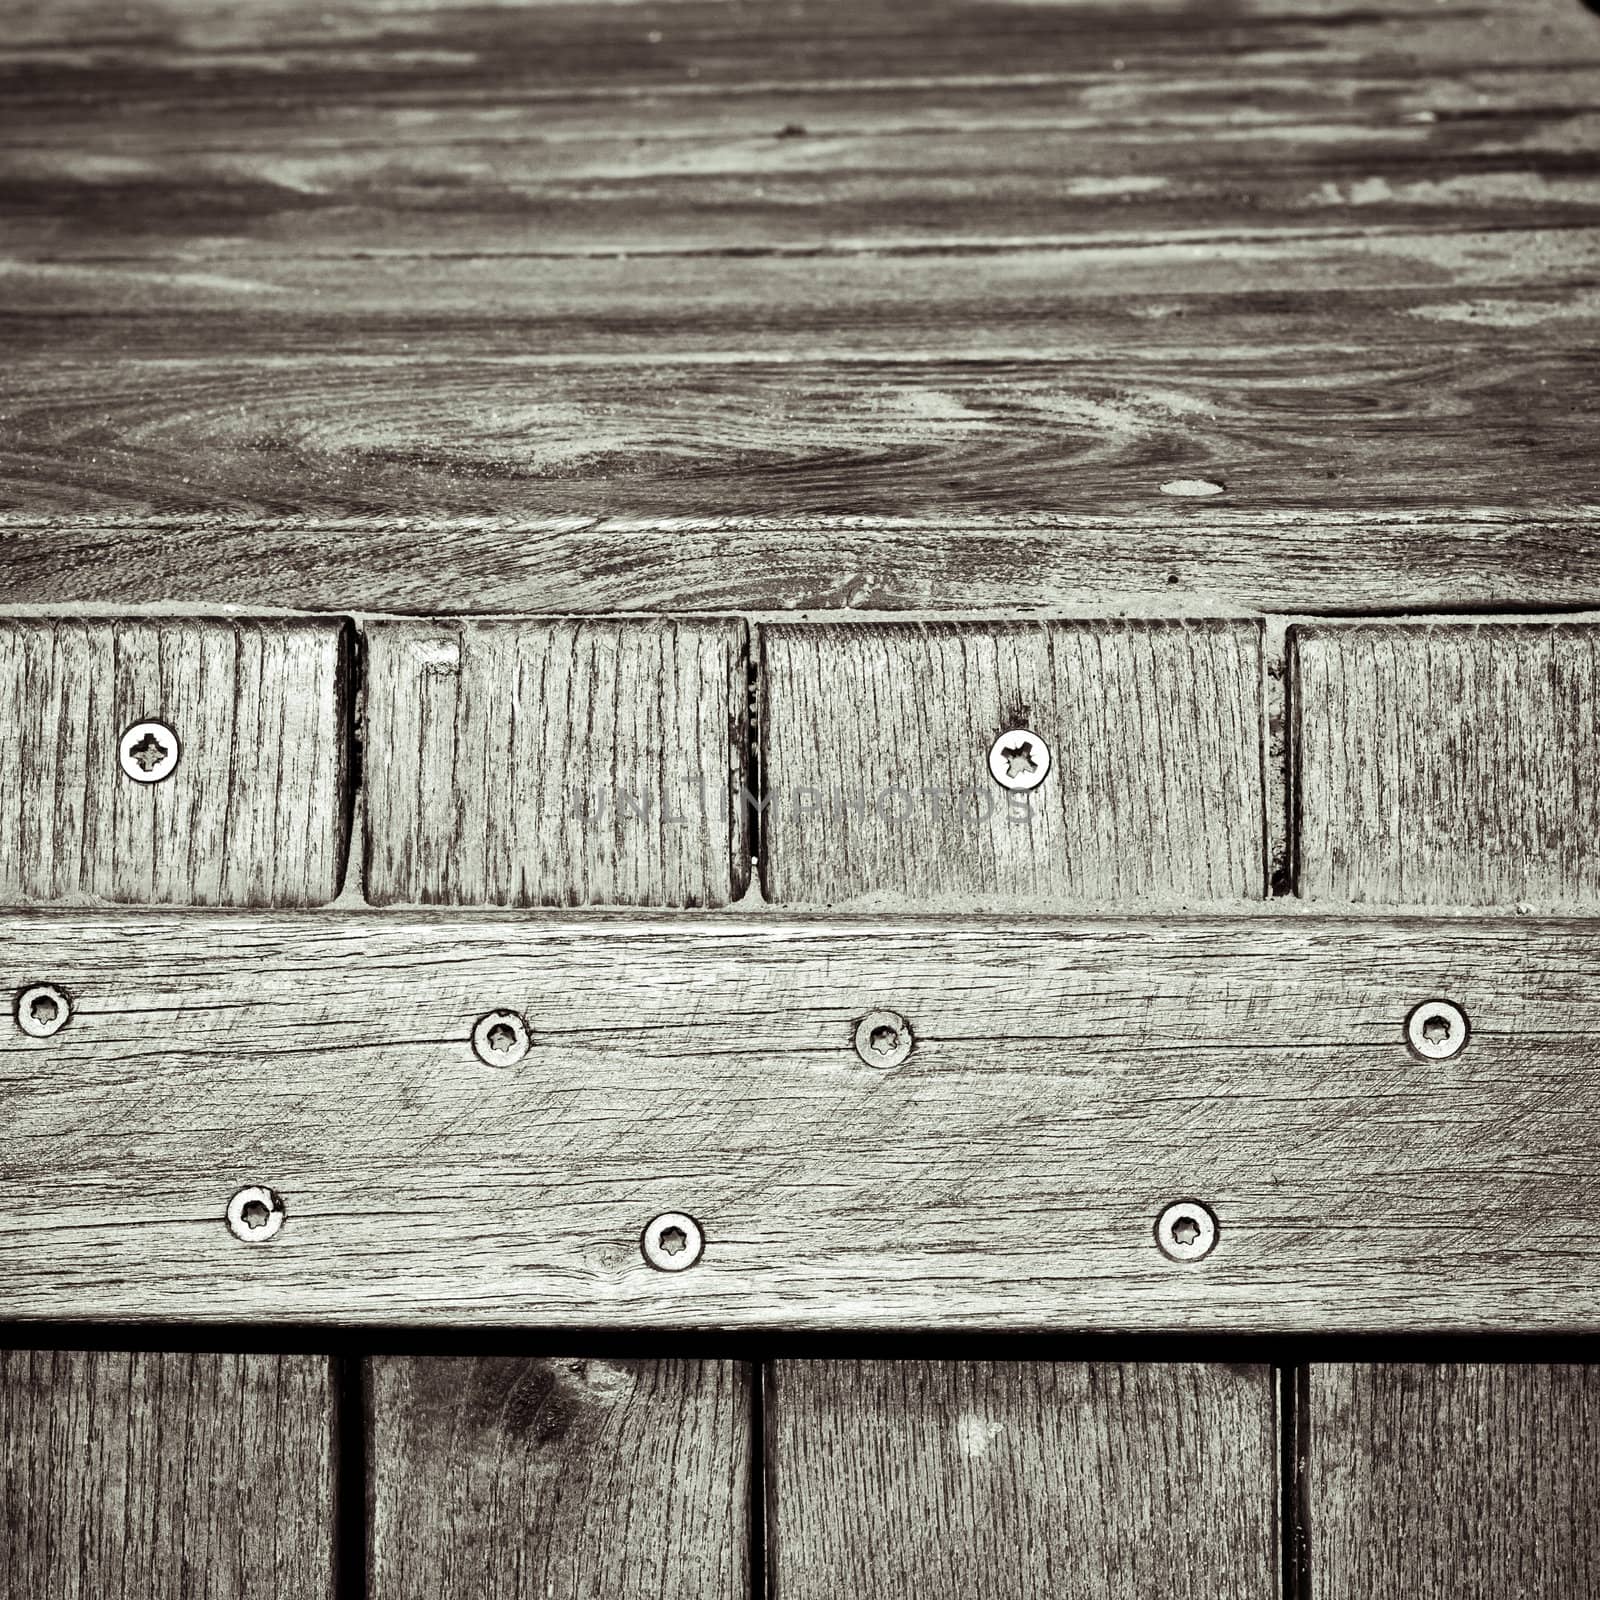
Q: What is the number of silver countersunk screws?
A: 9